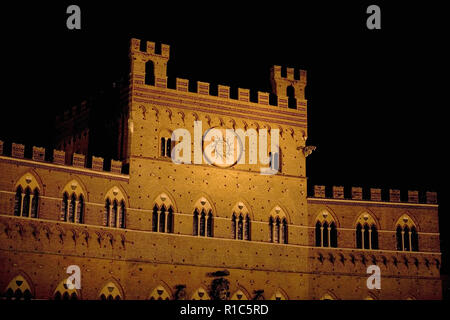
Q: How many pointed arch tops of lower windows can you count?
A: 10